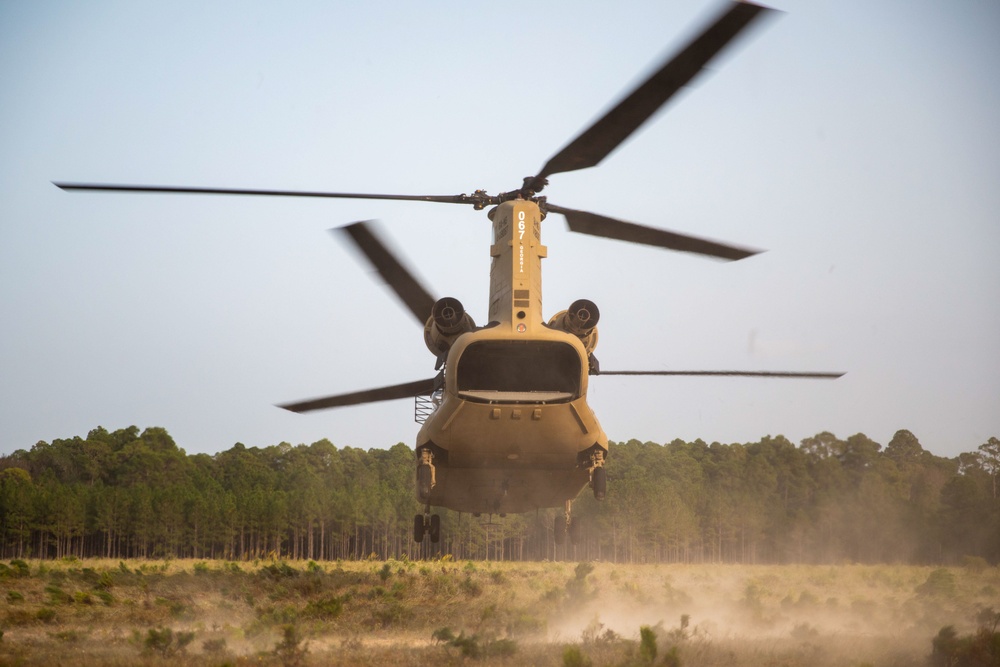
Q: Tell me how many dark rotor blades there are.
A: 6